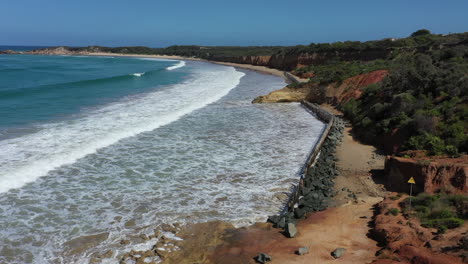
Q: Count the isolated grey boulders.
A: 3